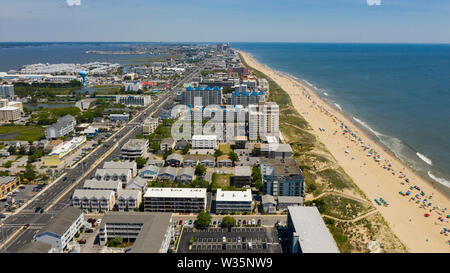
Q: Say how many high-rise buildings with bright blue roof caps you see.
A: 2